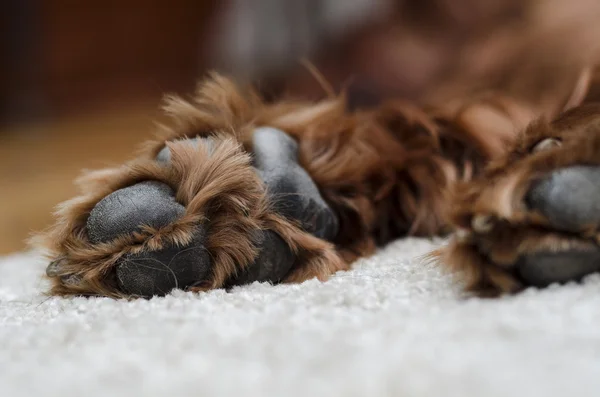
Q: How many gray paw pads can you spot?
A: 7